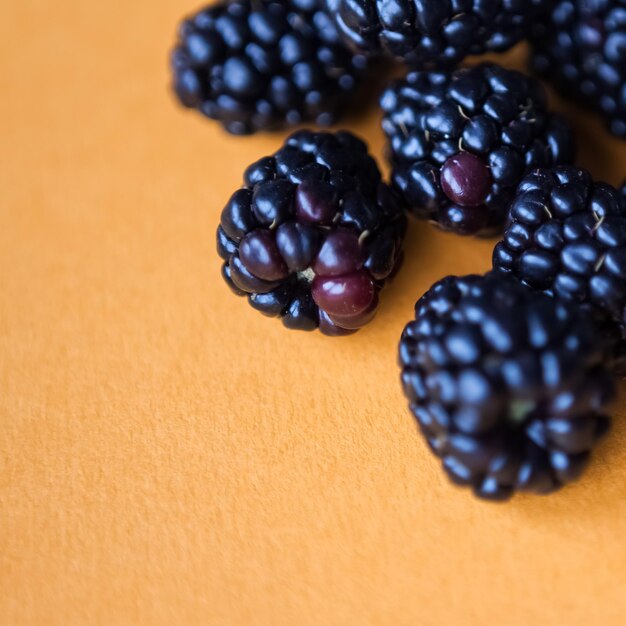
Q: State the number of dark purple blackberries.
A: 7